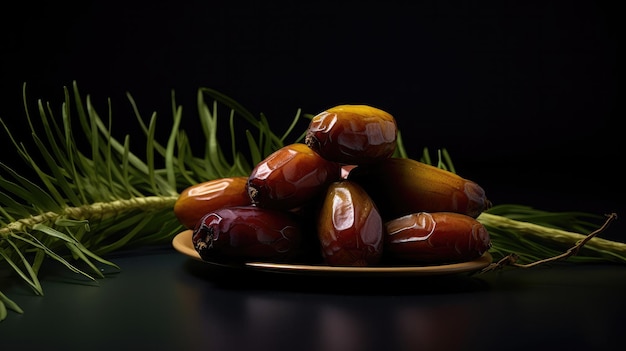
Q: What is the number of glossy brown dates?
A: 7